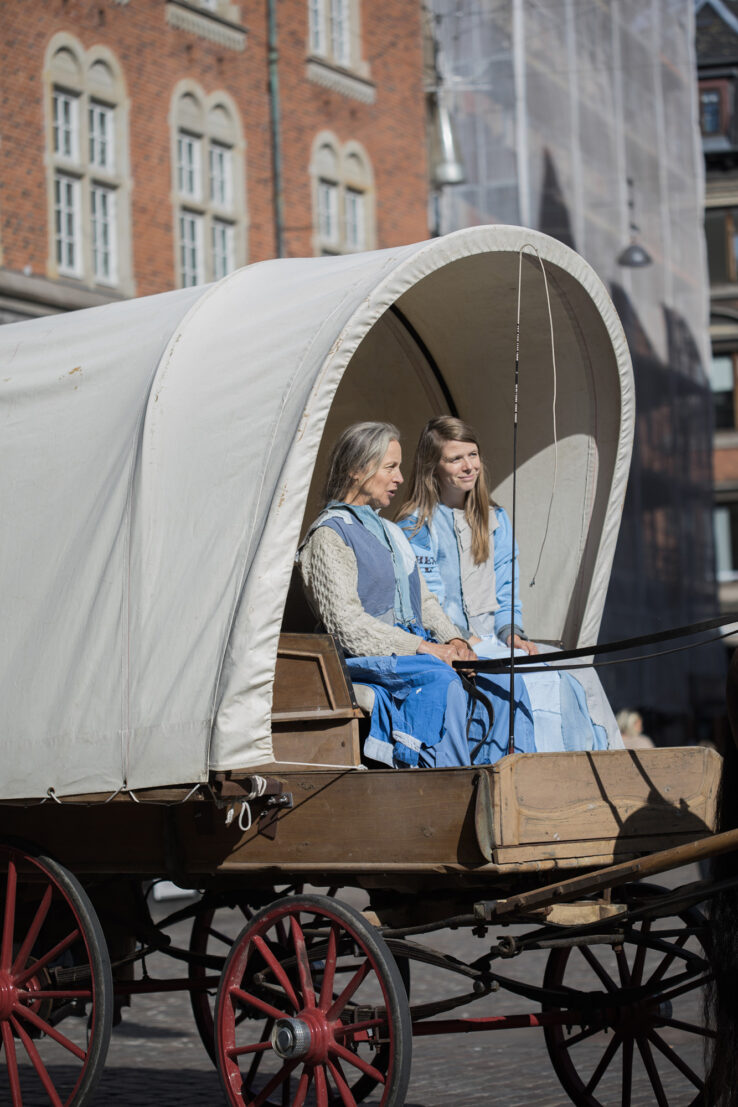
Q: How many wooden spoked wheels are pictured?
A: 4